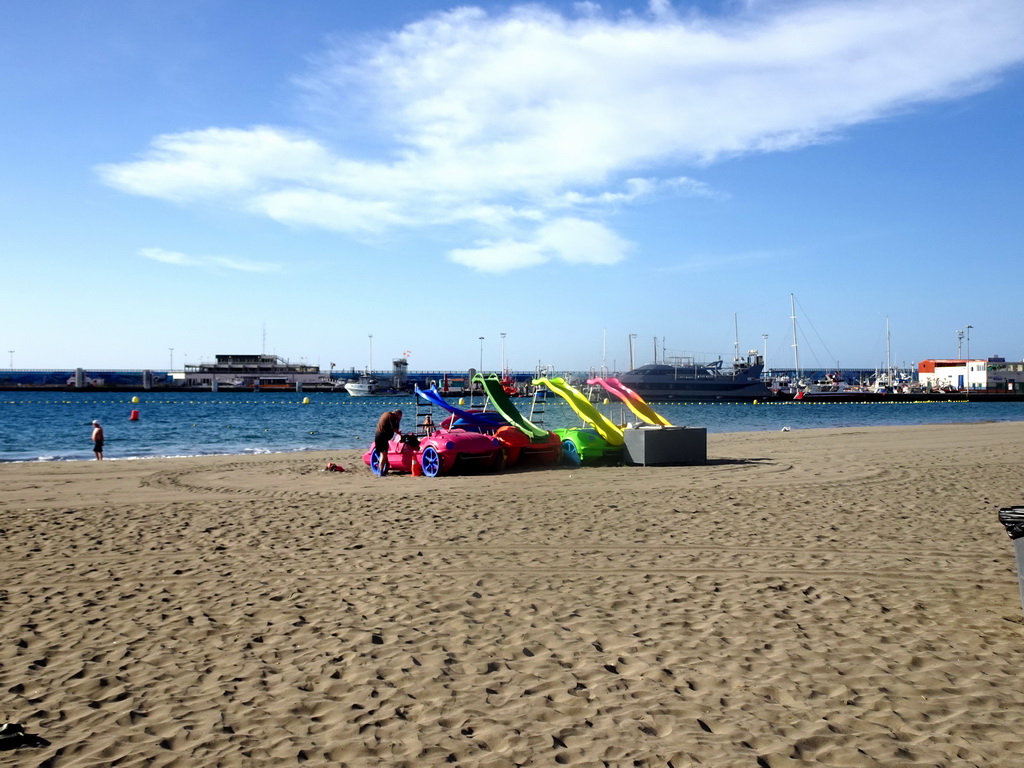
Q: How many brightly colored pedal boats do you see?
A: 4